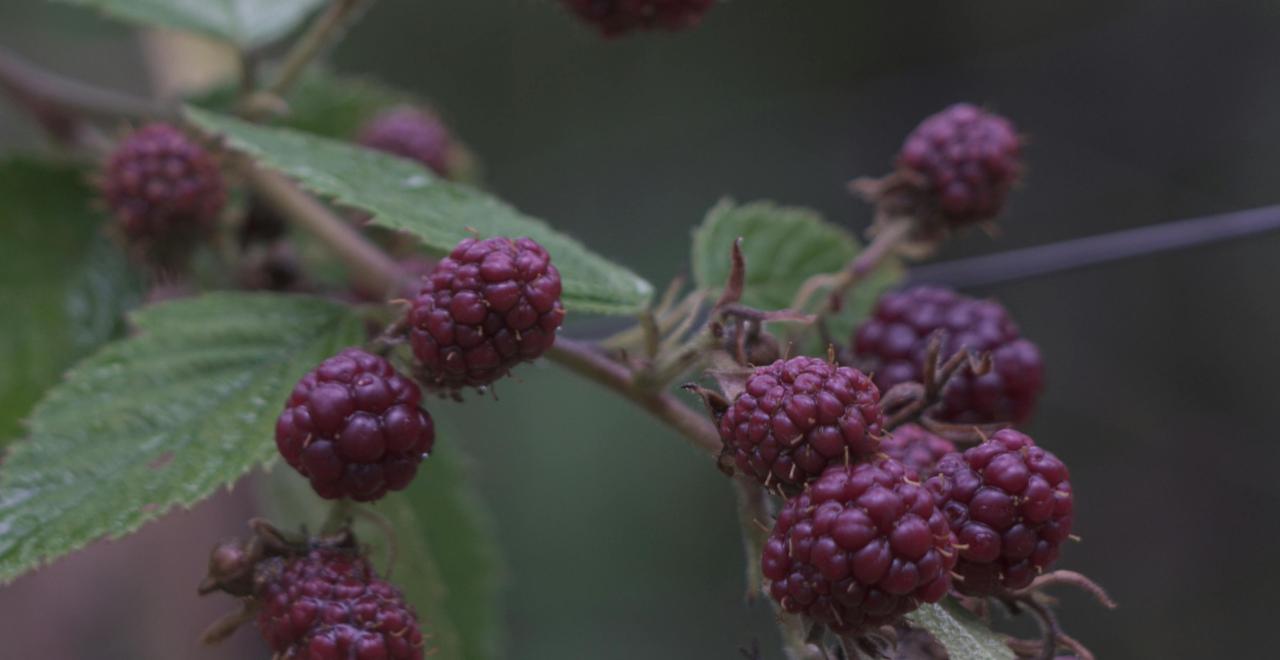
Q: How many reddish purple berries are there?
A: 12